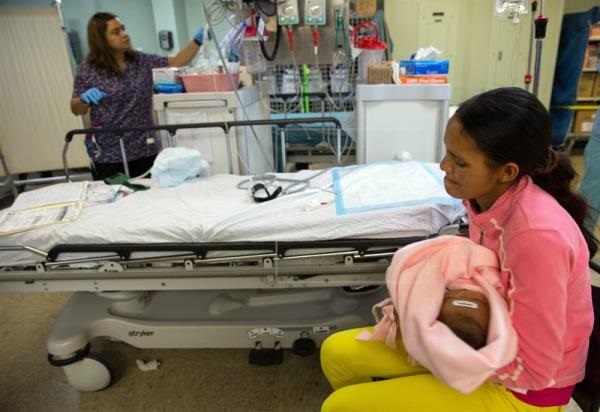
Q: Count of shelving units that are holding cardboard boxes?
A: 1